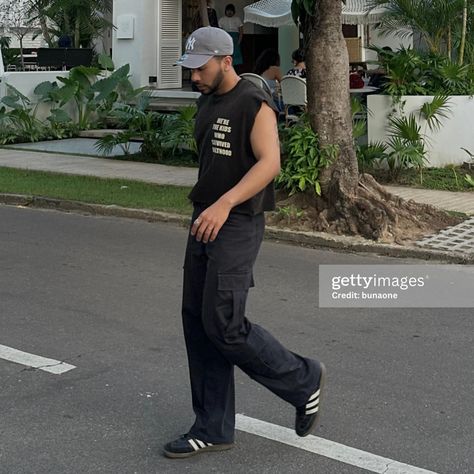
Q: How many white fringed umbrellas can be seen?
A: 2